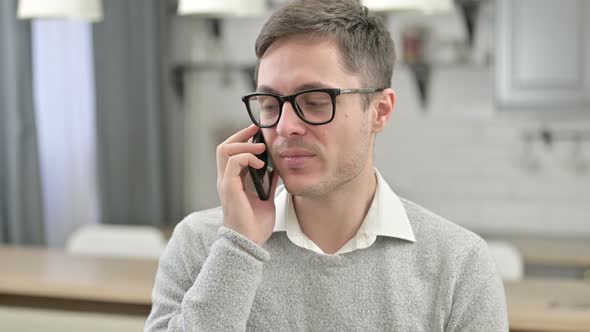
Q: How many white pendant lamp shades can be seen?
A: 3